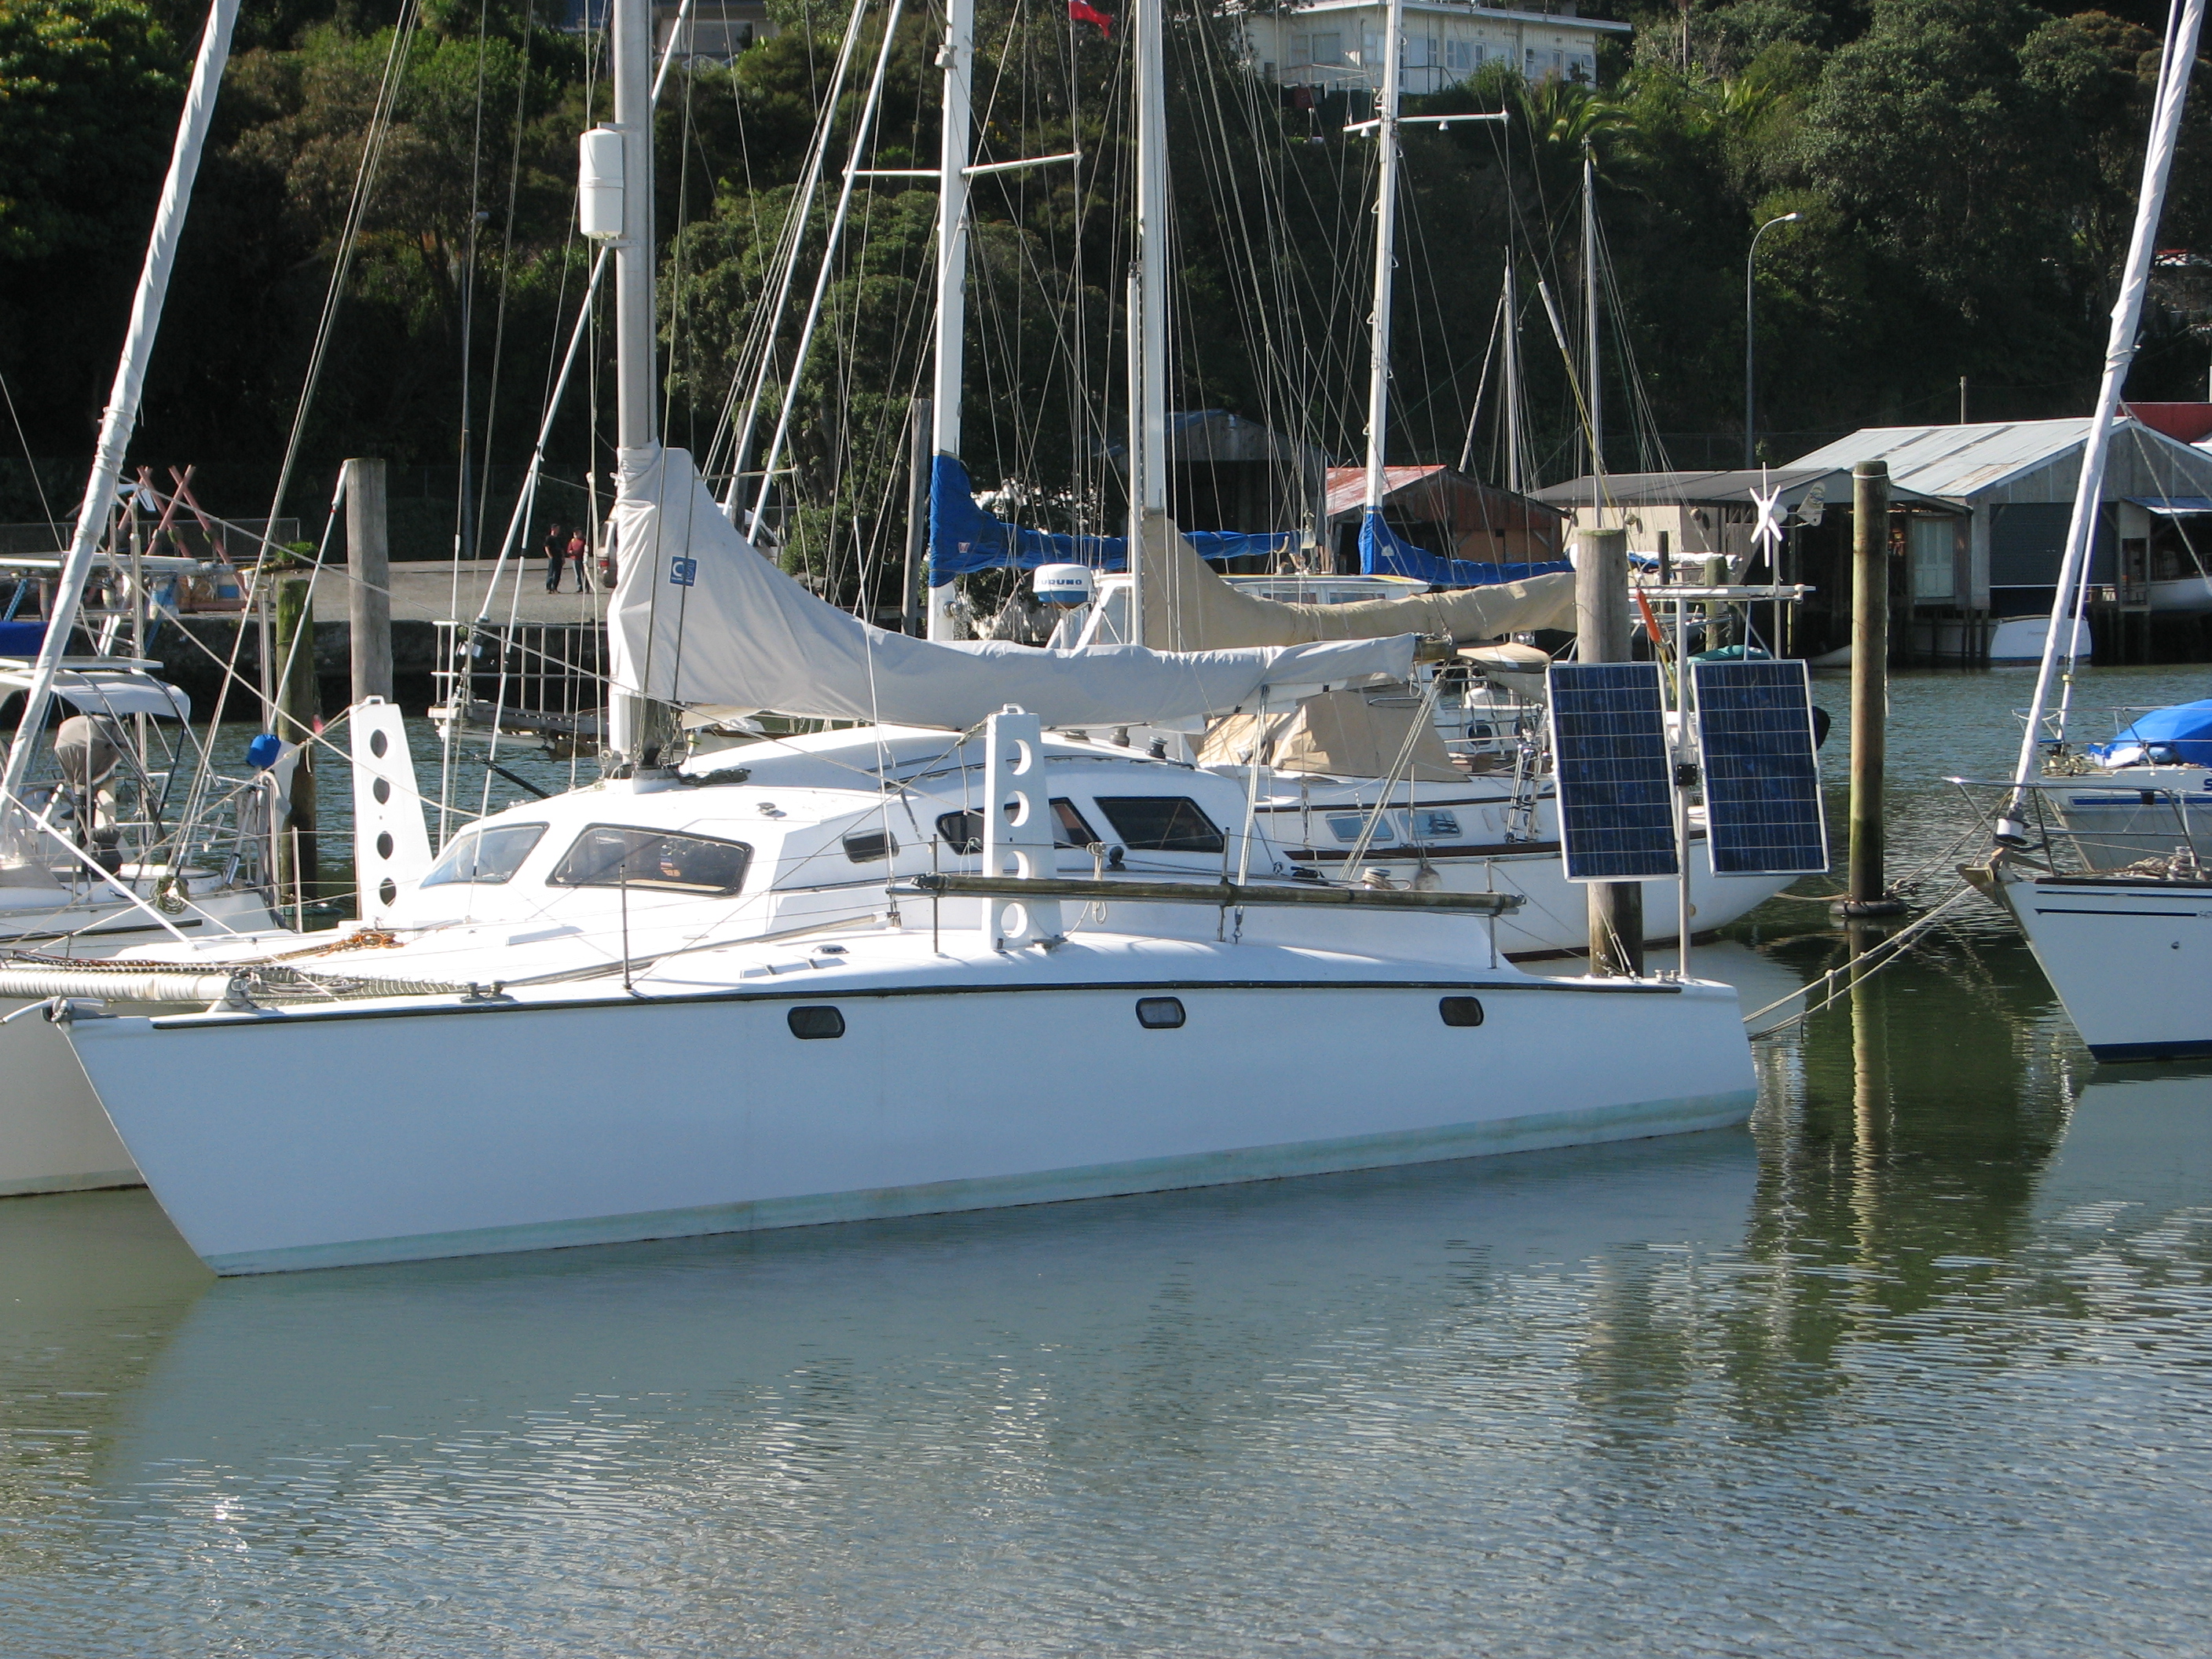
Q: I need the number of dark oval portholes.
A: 3